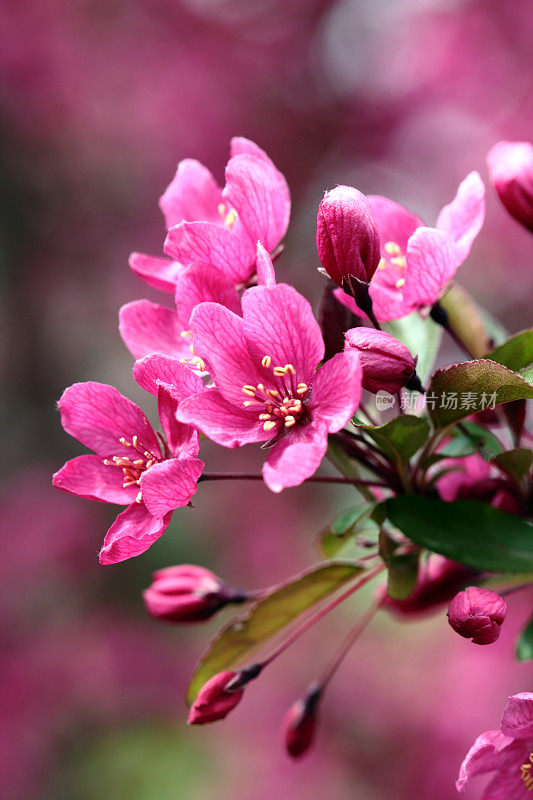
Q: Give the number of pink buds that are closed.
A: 7